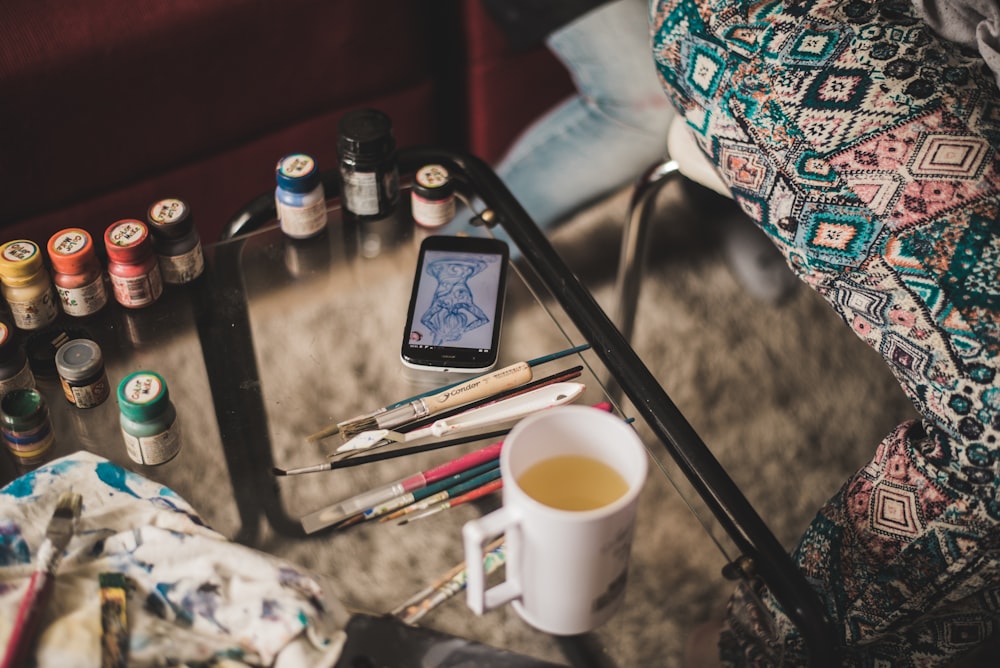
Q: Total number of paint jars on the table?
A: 11